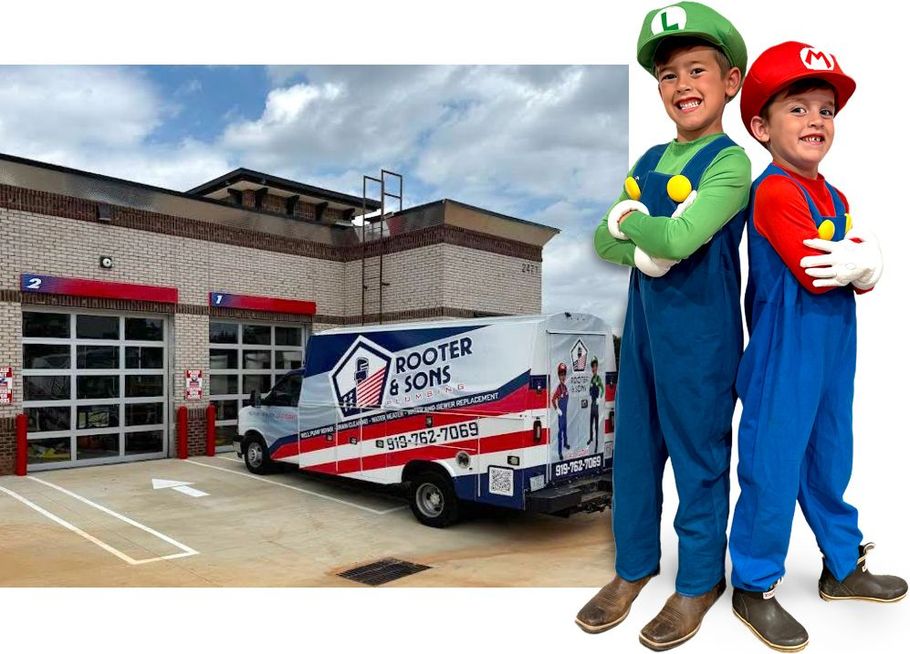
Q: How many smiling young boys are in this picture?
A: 2